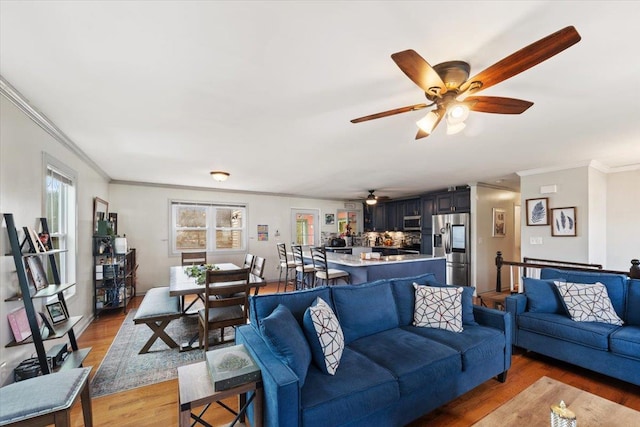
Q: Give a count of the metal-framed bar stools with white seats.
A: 3